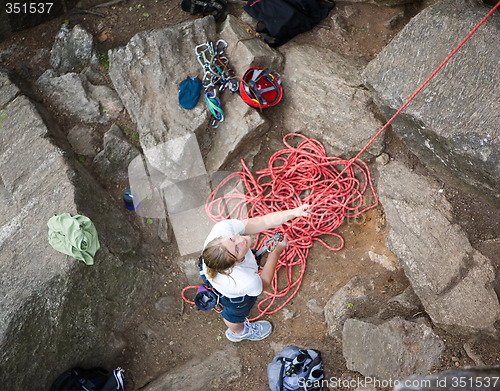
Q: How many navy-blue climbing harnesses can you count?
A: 1